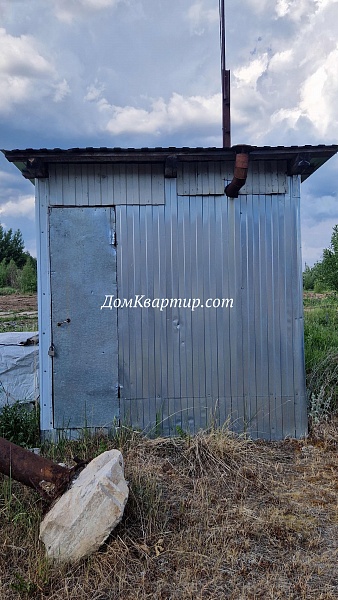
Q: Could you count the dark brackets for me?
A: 3